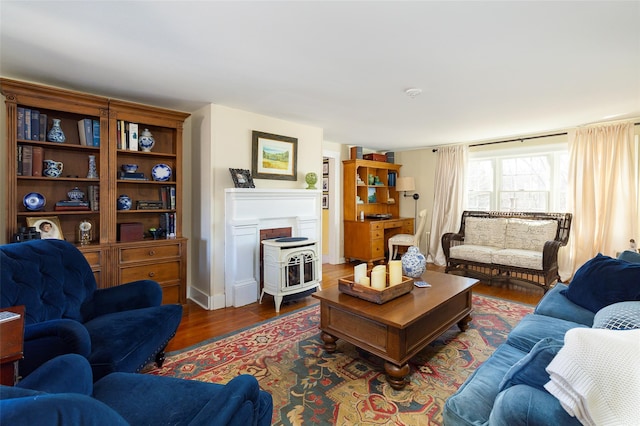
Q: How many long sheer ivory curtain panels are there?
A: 2